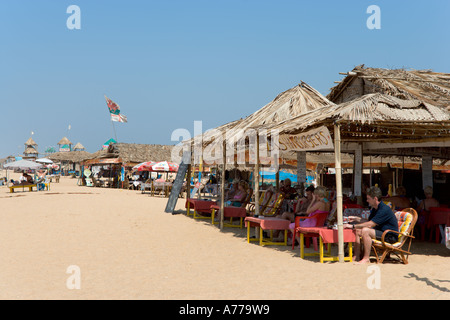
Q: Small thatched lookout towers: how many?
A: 3